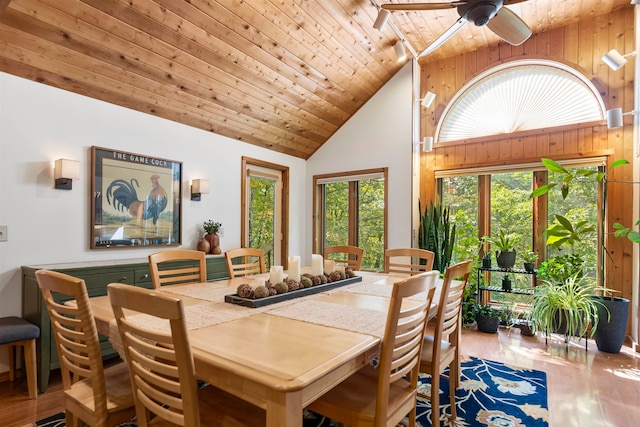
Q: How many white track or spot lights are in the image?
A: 6